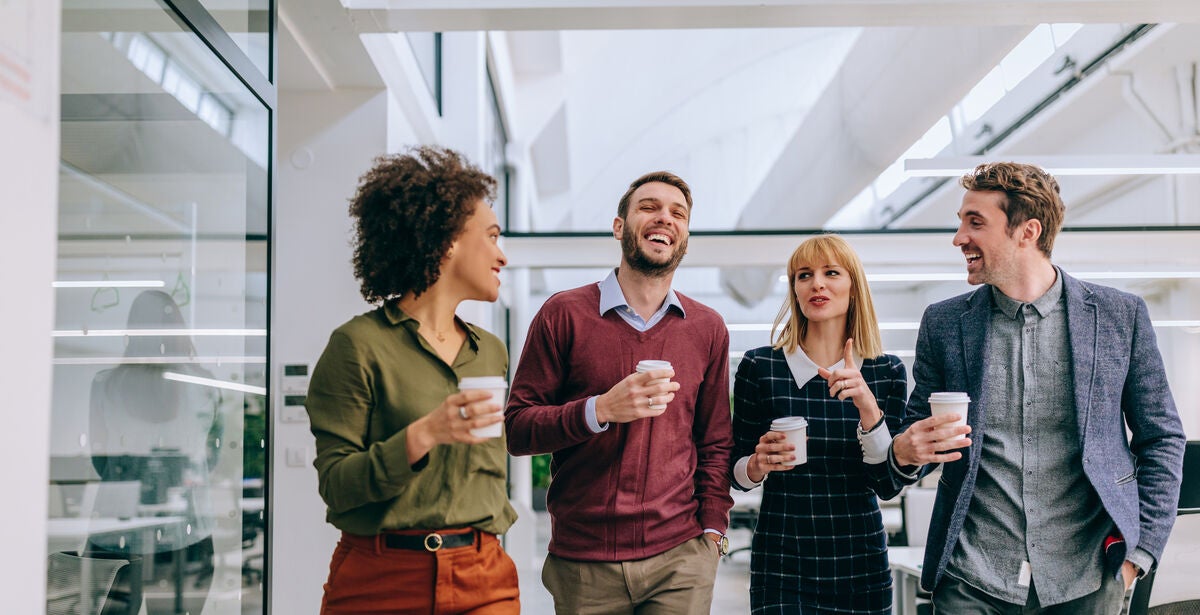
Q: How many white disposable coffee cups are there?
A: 4